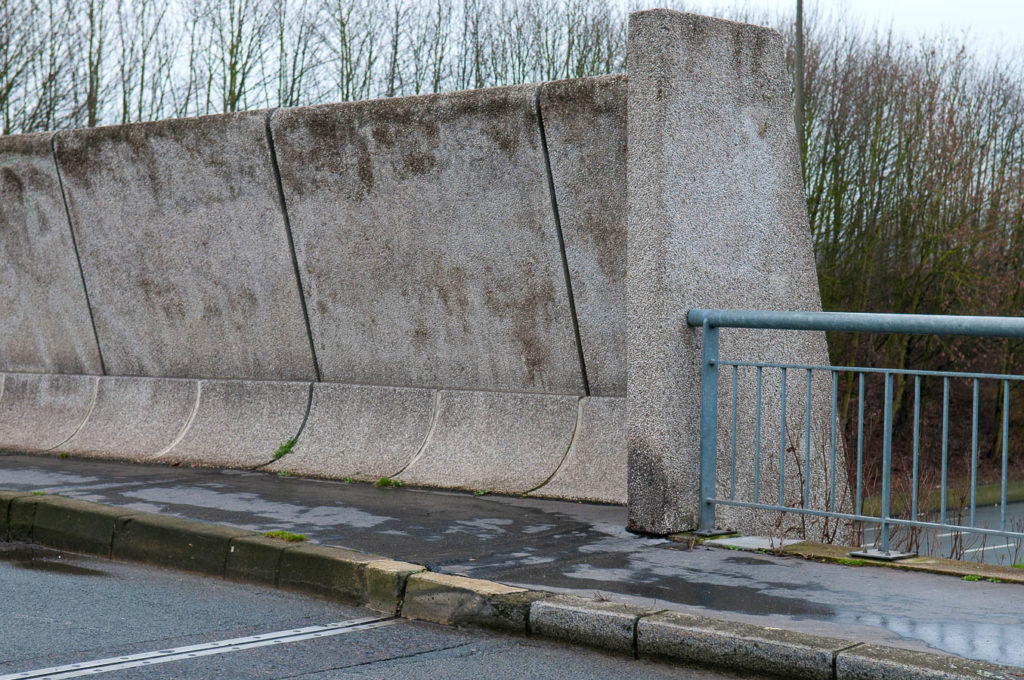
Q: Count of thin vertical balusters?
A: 10